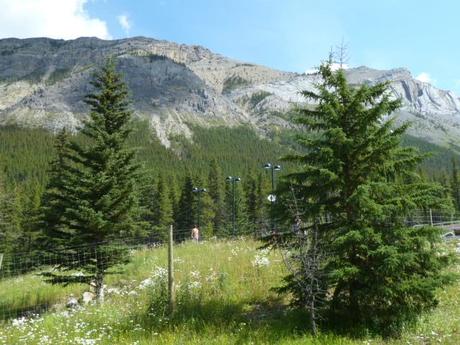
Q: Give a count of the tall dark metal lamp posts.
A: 3